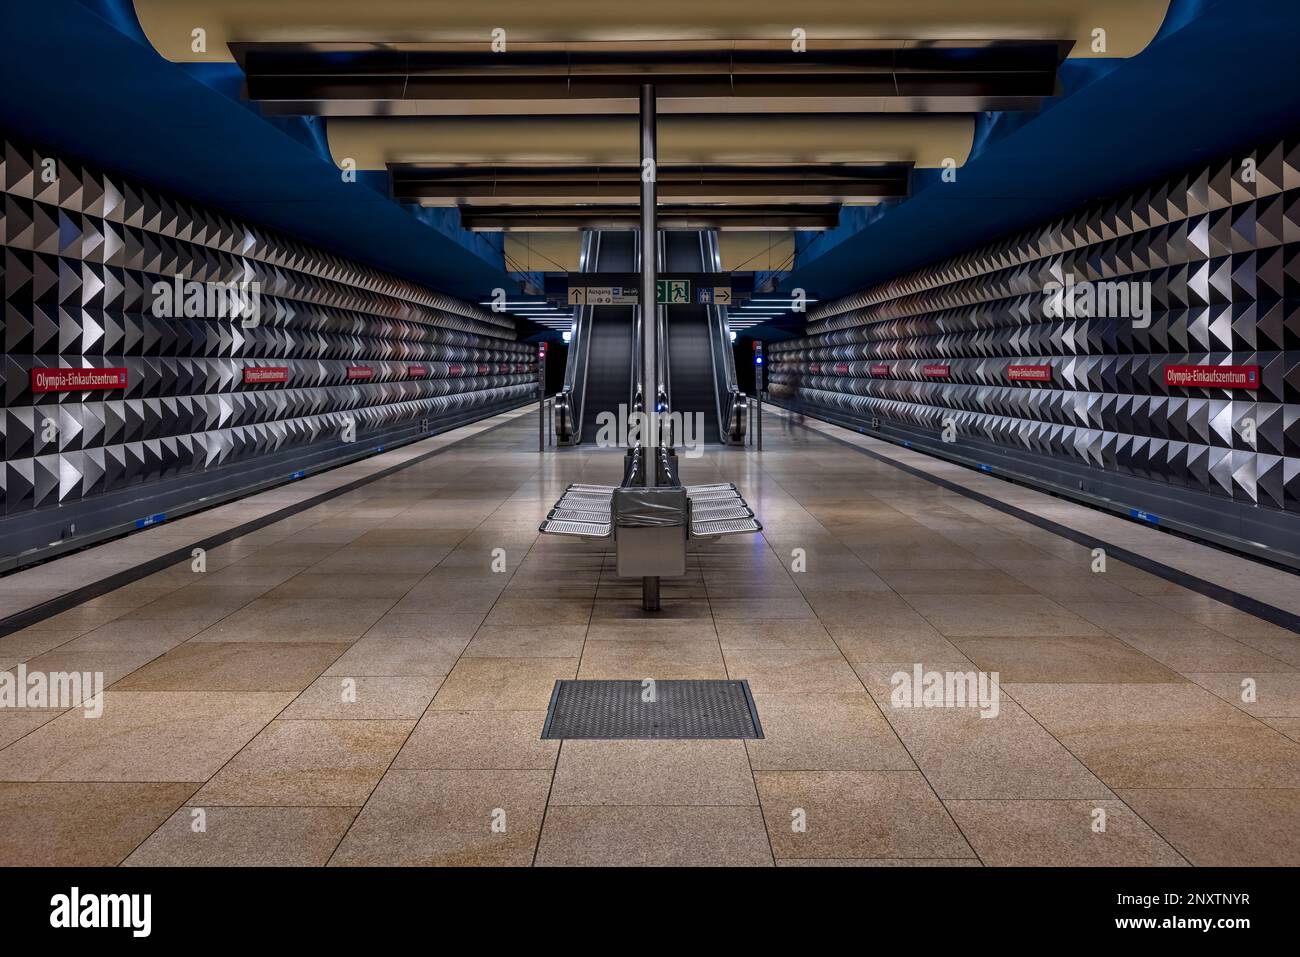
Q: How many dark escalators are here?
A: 2